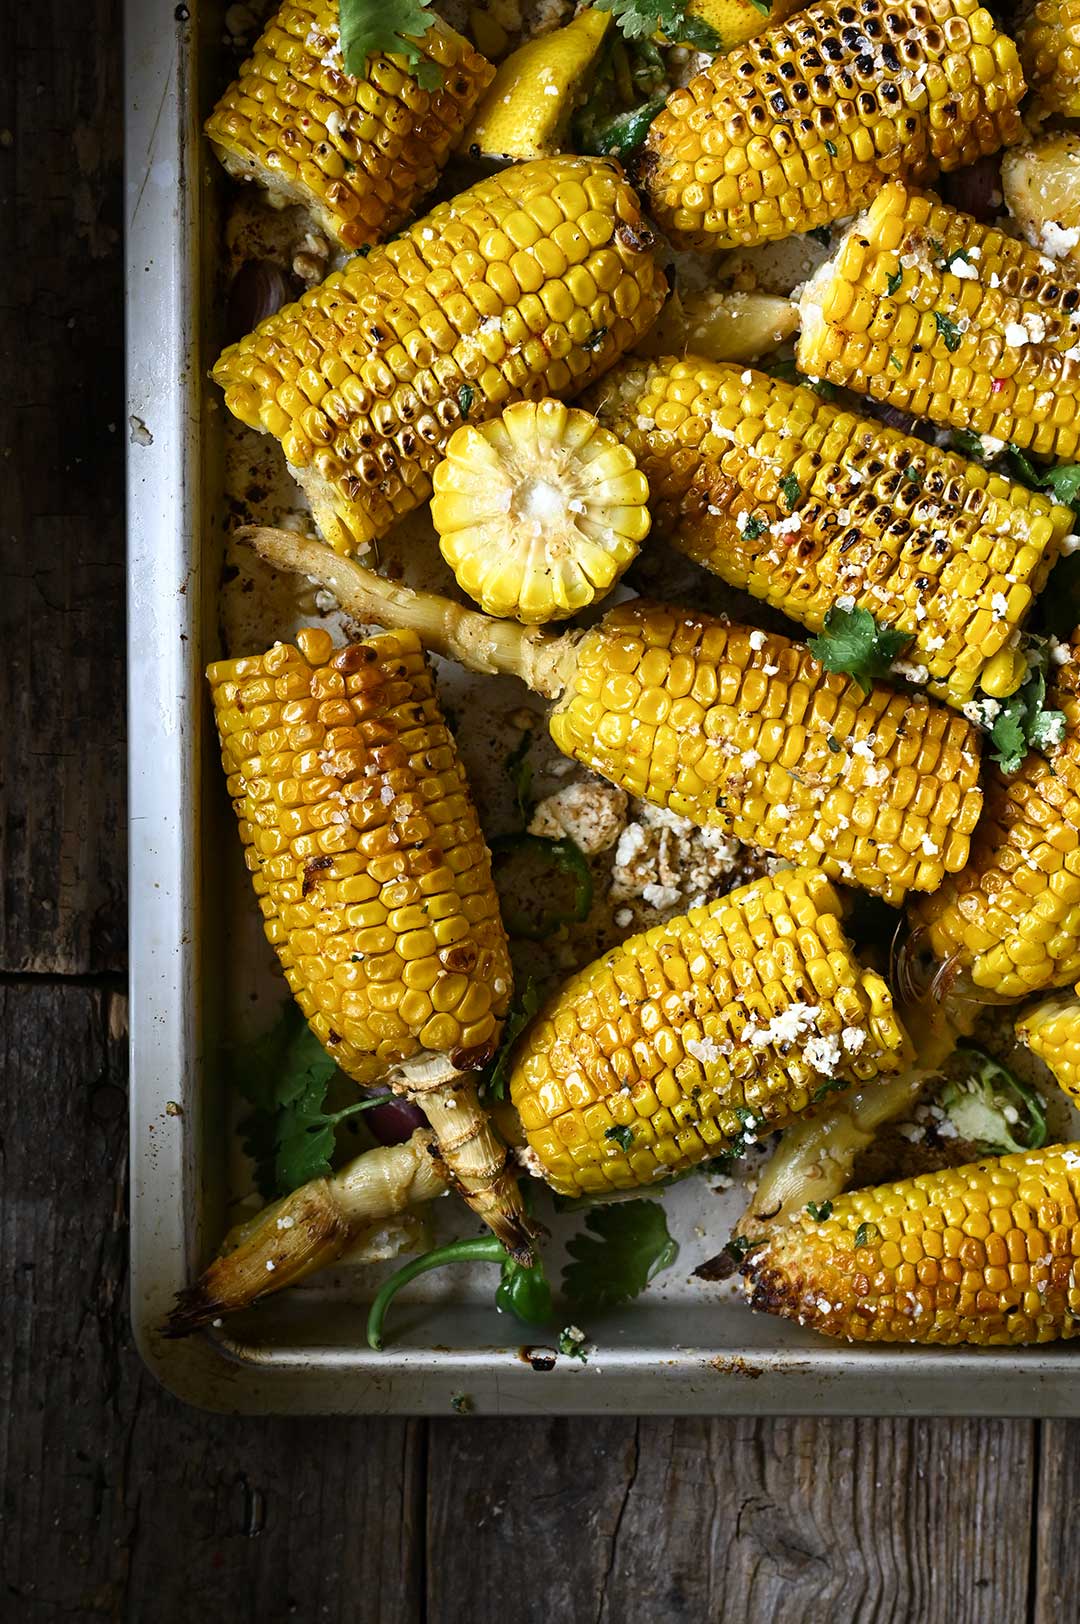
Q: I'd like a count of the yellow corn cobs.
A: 13